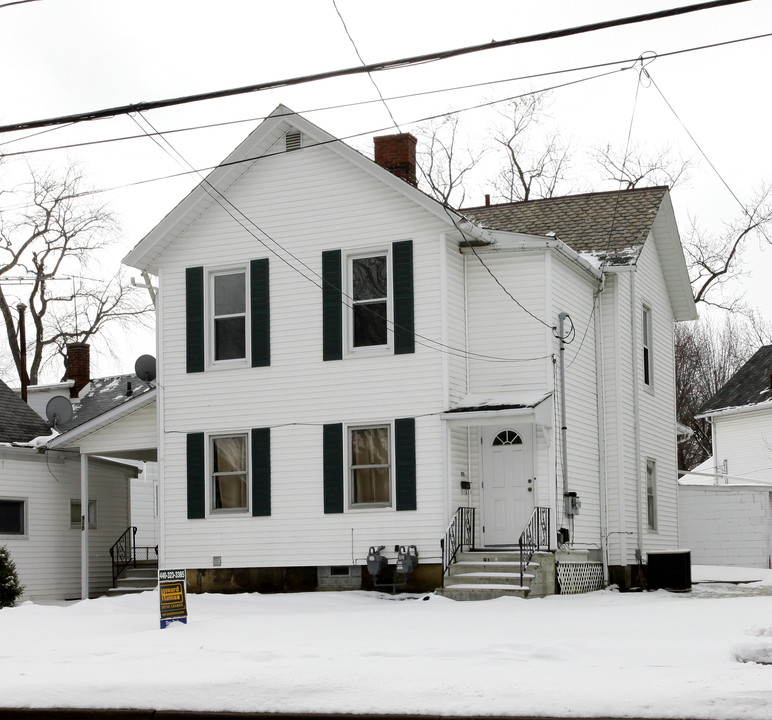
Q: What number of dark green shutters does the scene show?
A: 8